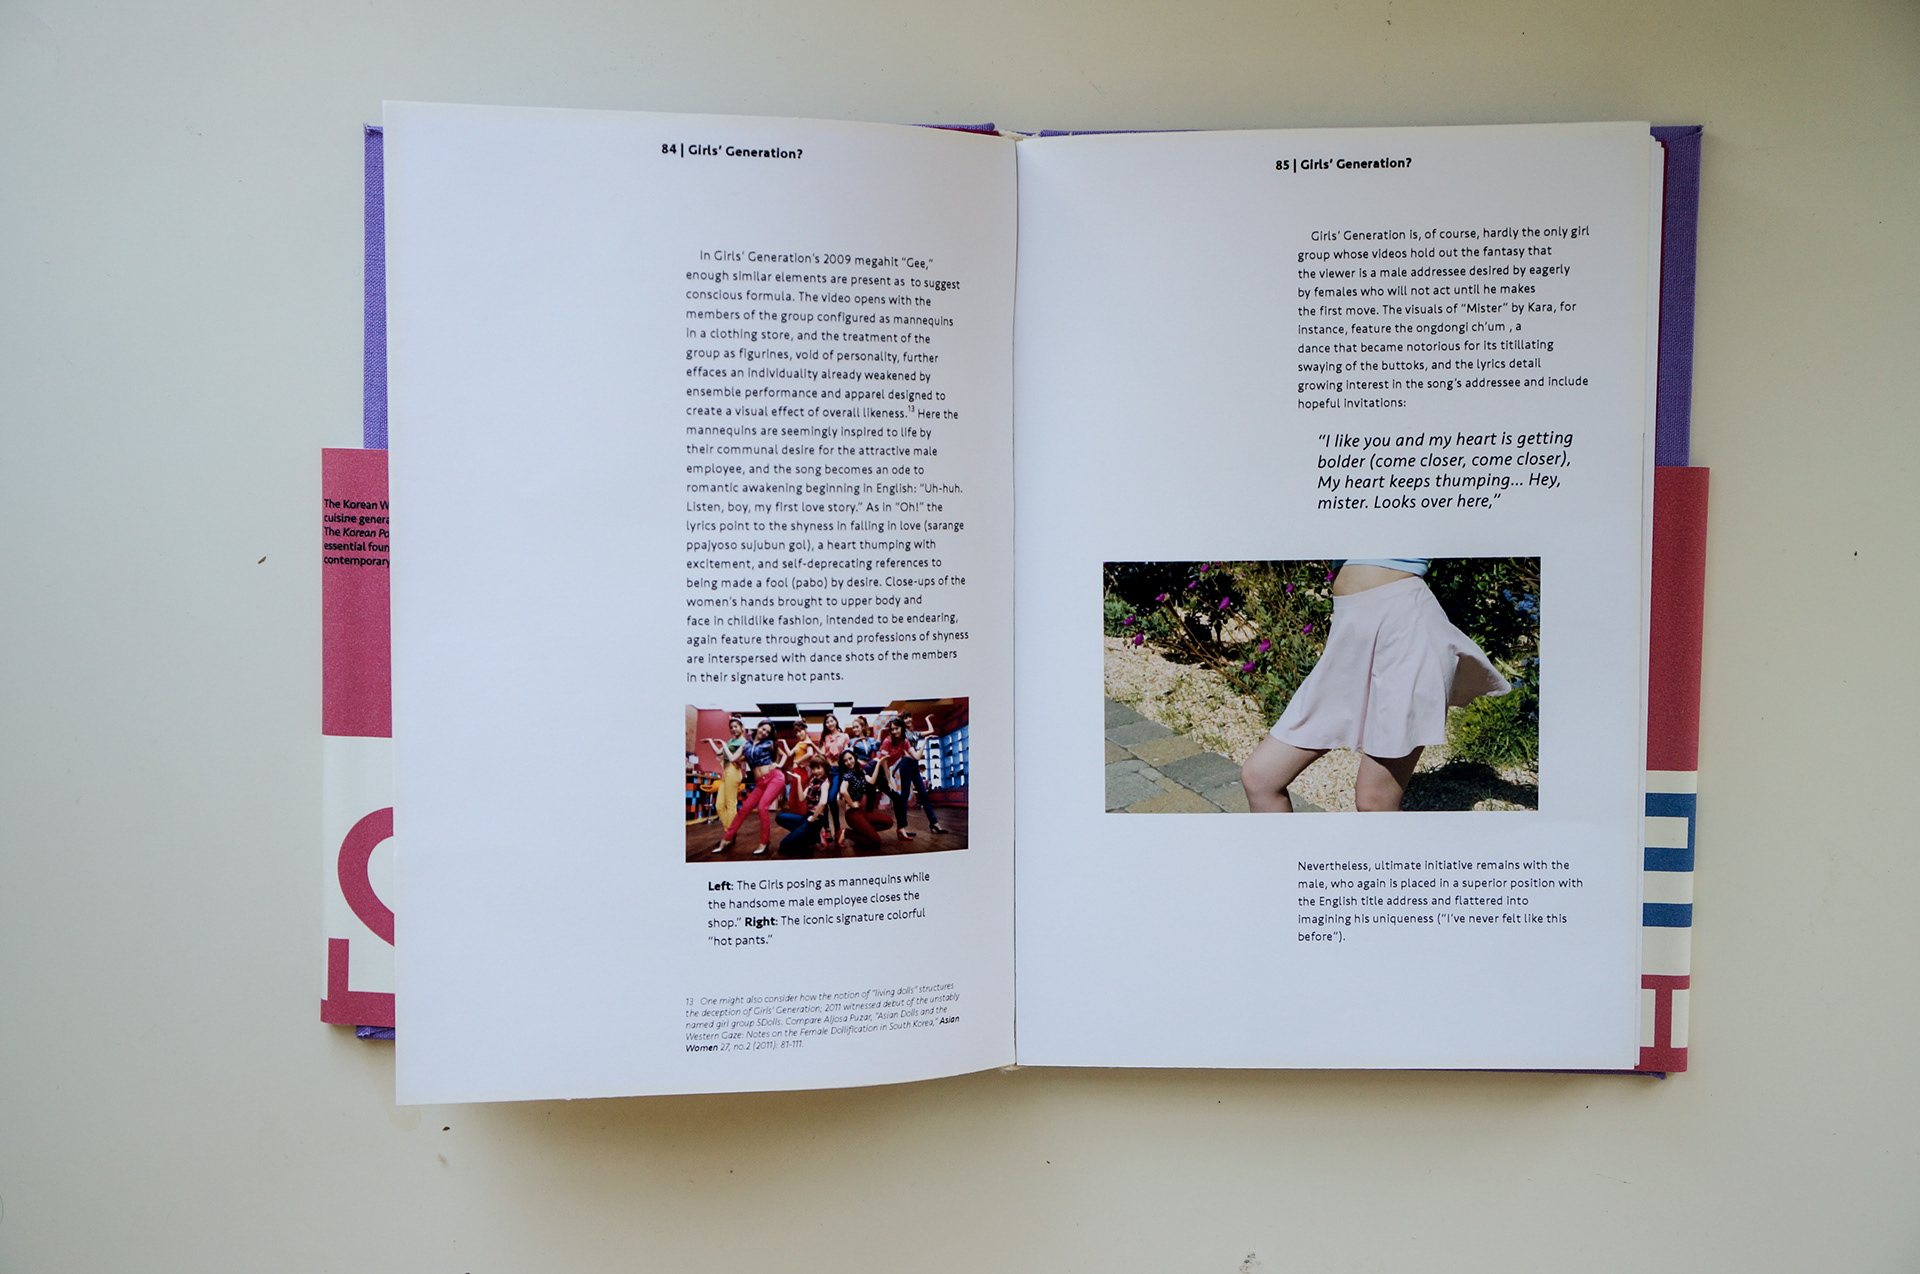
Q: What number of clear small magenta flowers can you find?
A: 11